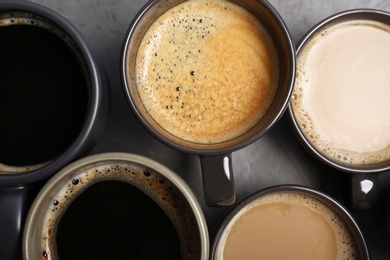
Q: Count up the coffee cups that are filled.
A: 5